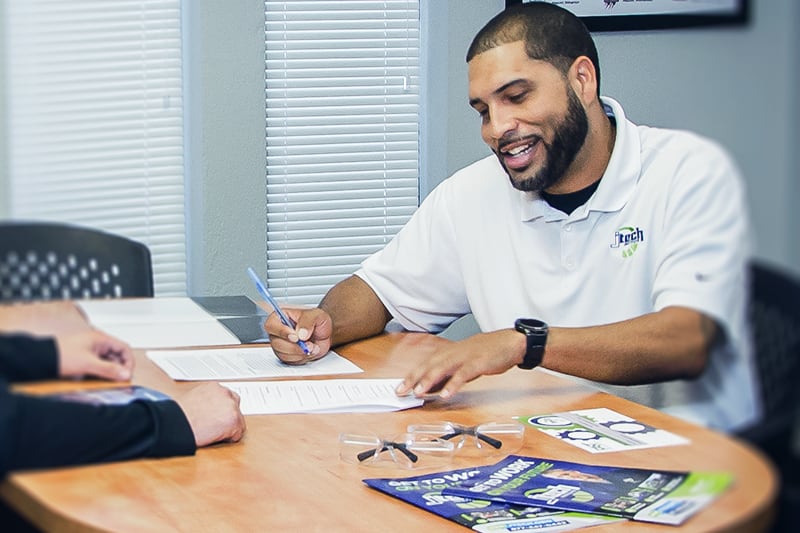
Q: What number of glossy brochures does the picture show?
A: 2